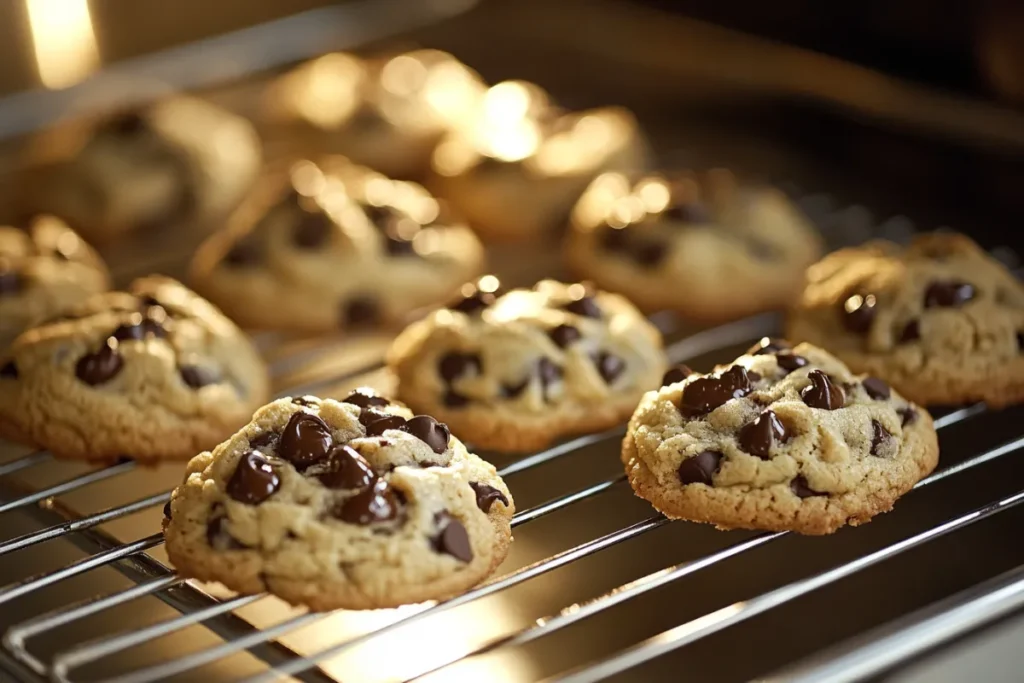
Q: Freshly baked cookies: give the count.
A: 11